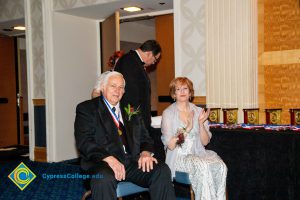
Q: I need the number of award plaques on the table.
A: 5